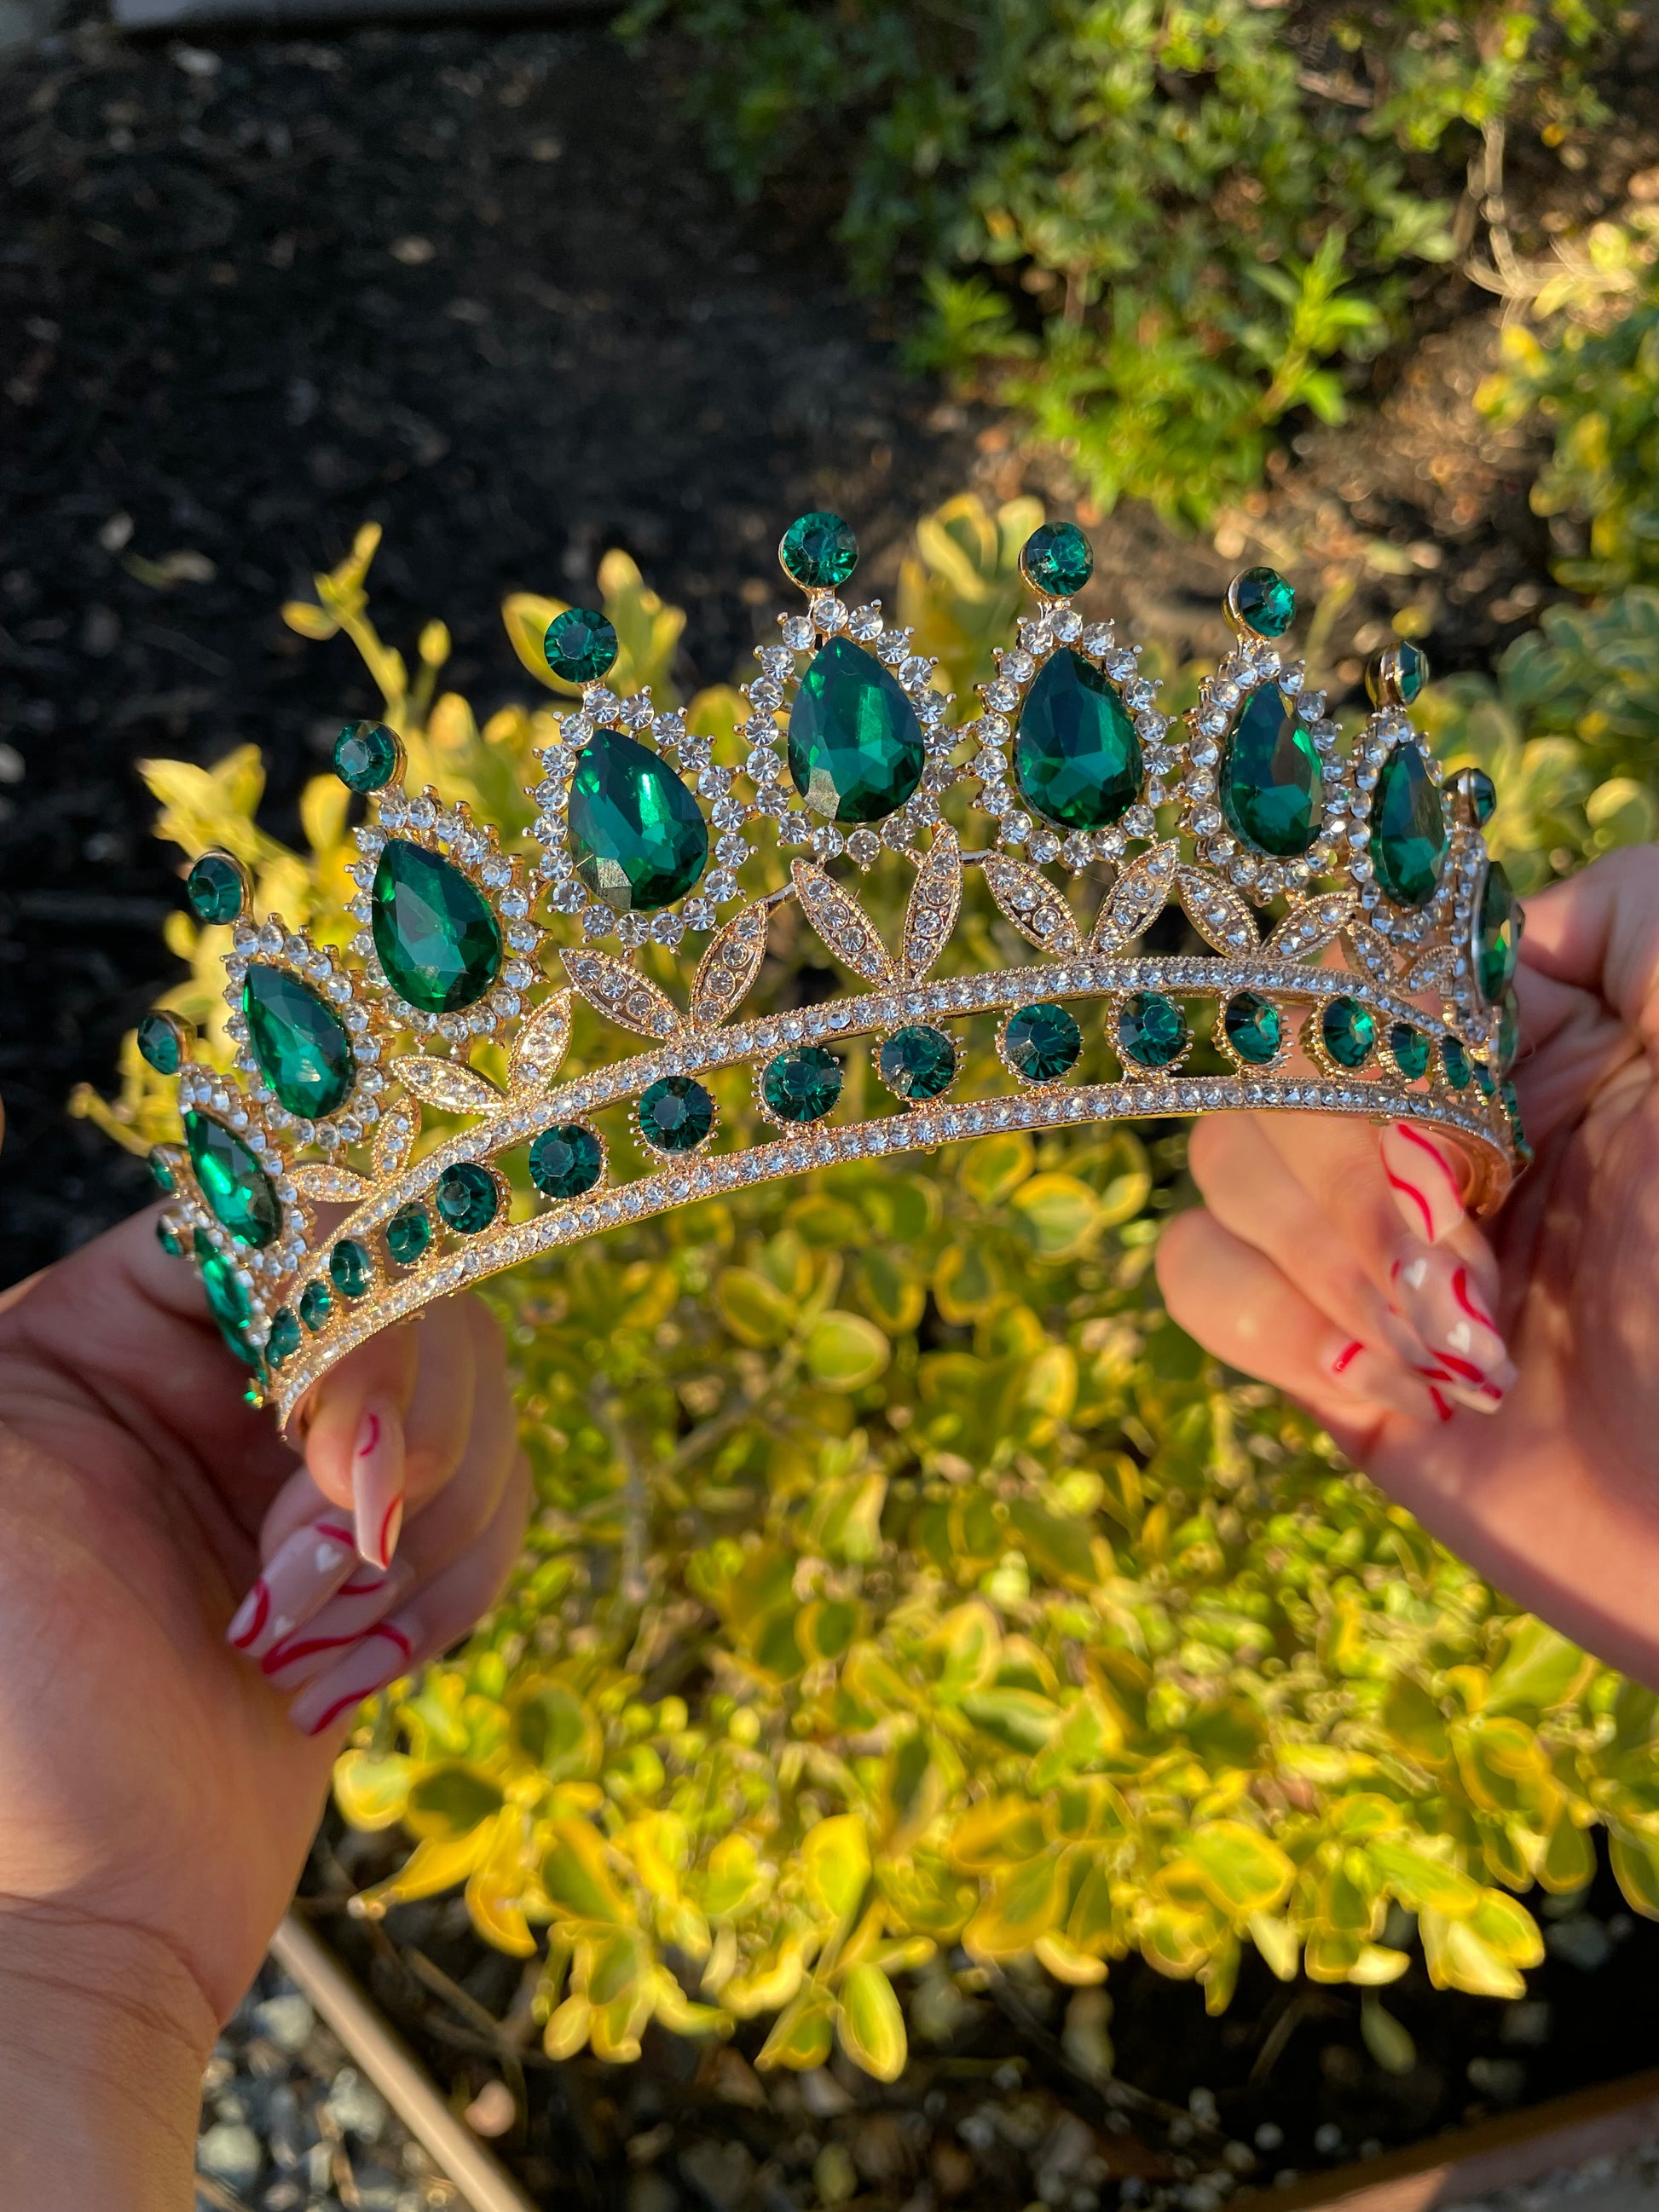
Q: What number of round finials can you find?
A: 11